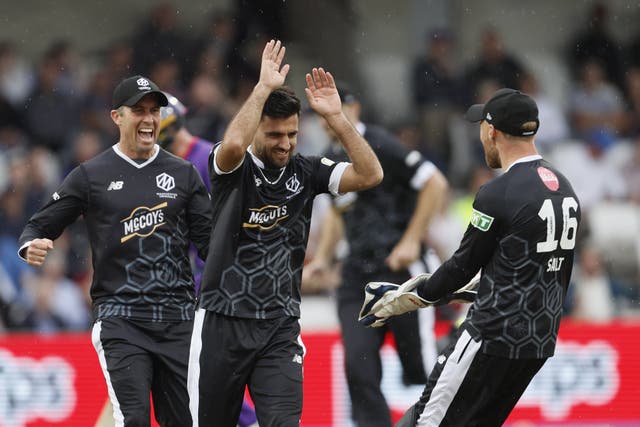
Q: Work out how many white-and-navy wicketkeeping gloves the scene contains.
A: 2